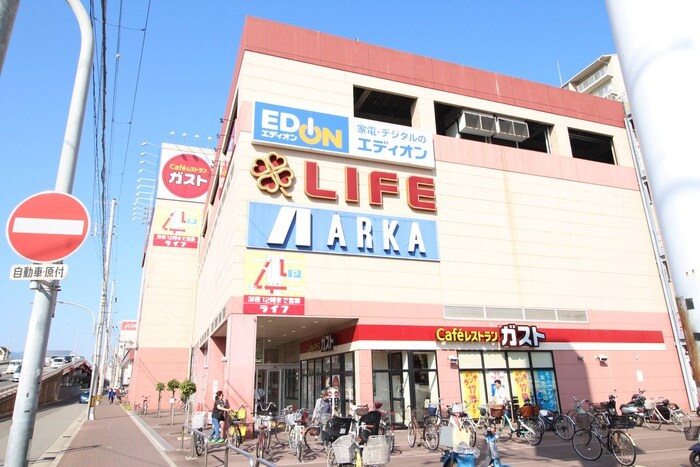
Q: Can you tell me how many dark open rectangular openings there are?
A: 3